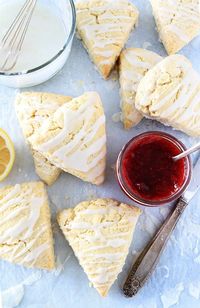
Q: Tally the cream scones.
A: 8